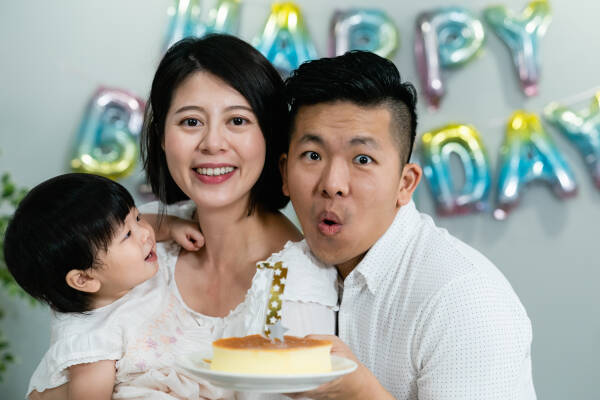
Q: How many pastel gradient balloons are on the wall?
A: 9